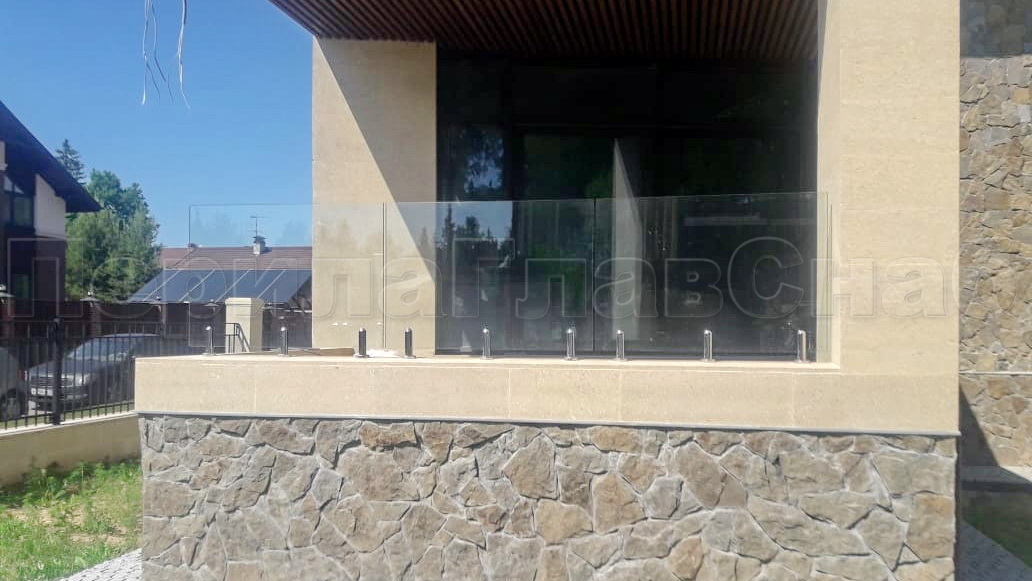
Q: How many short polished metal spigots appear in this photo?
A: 9